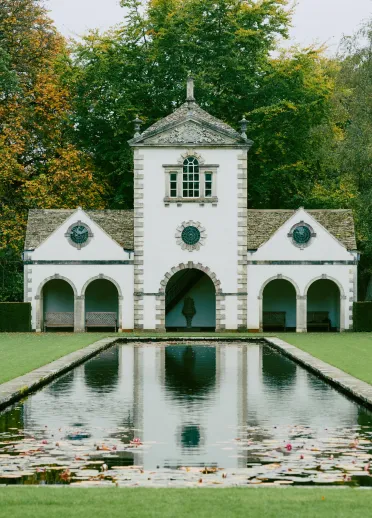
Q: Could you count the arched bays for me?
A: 5